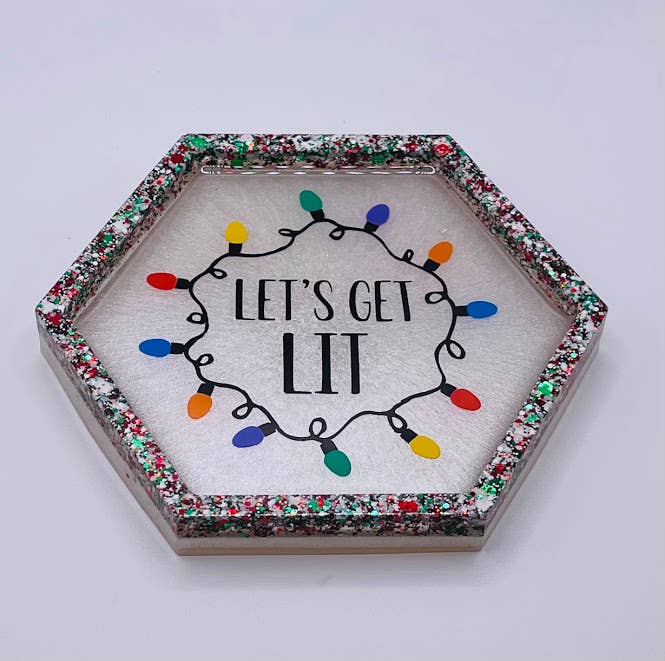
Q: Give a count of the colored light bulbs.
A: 12